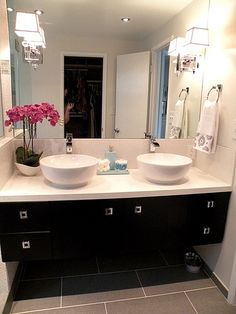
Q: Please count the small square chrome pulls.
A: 6